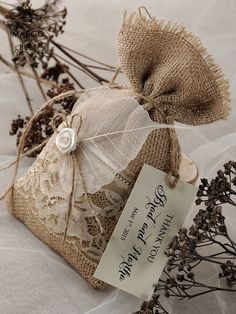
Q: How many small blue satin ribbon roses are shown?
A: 0